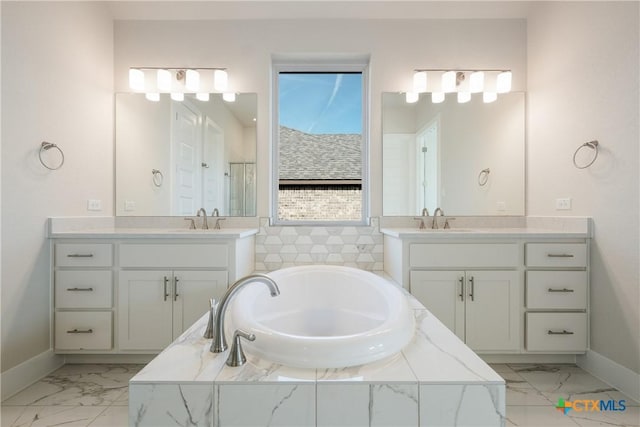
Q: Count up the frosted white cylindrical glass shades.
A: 8